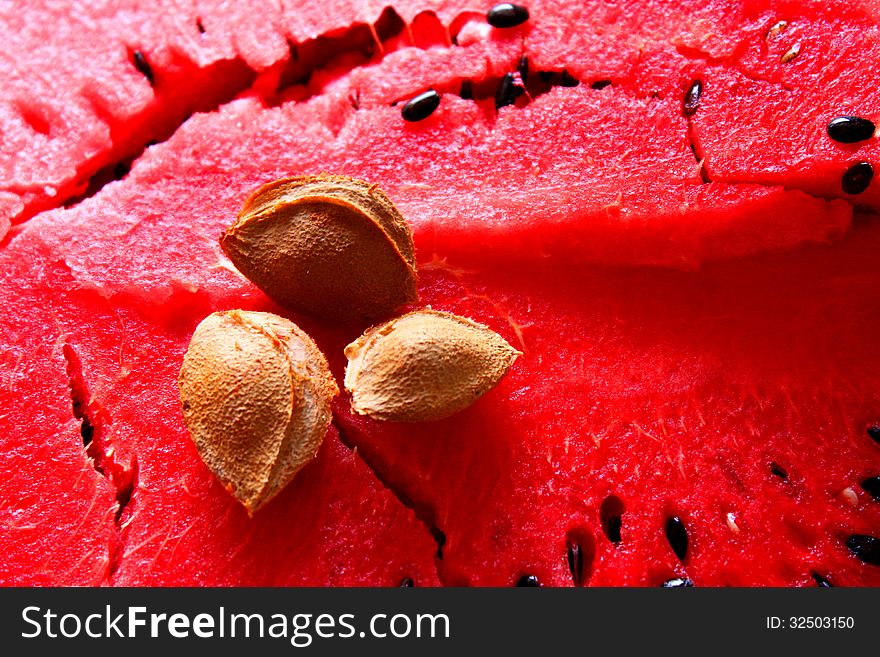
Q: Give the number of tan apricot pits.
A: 3